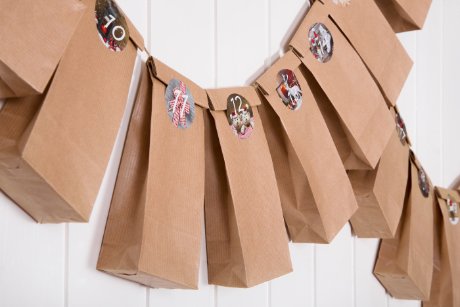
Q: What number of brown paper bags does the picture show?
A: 11